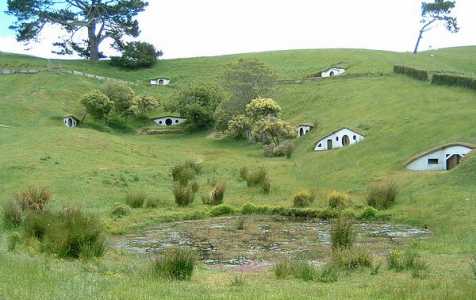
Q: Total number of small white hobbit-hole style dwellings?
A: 7